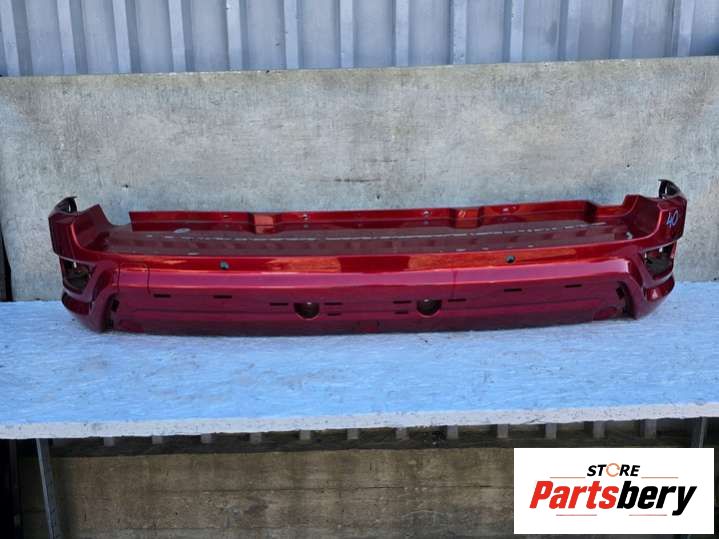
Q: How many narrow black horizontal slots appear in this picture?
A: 10